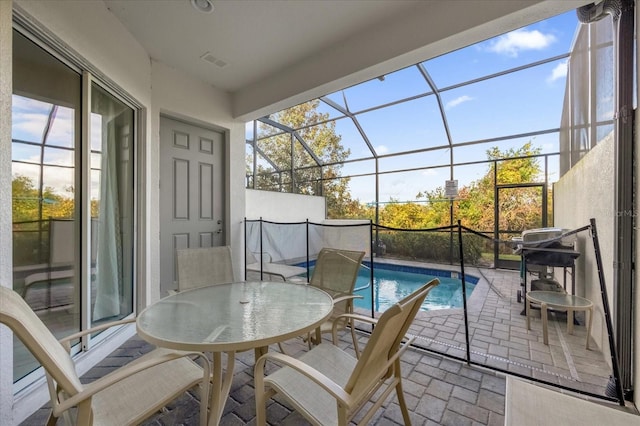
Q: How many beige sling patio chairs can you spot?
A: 4